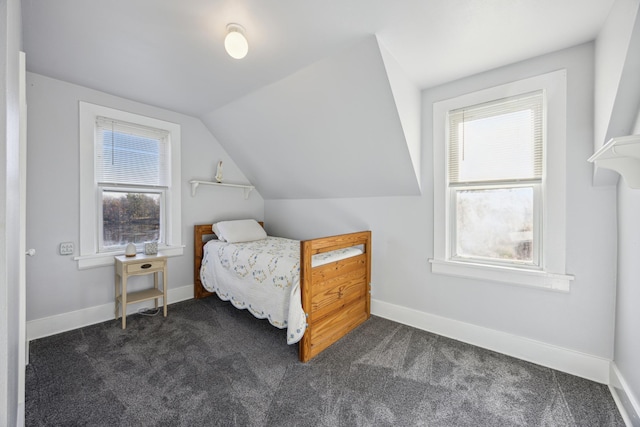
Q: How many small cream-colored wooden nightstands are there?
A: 1